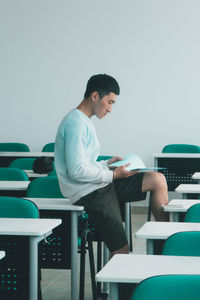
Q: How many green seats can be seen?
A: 11